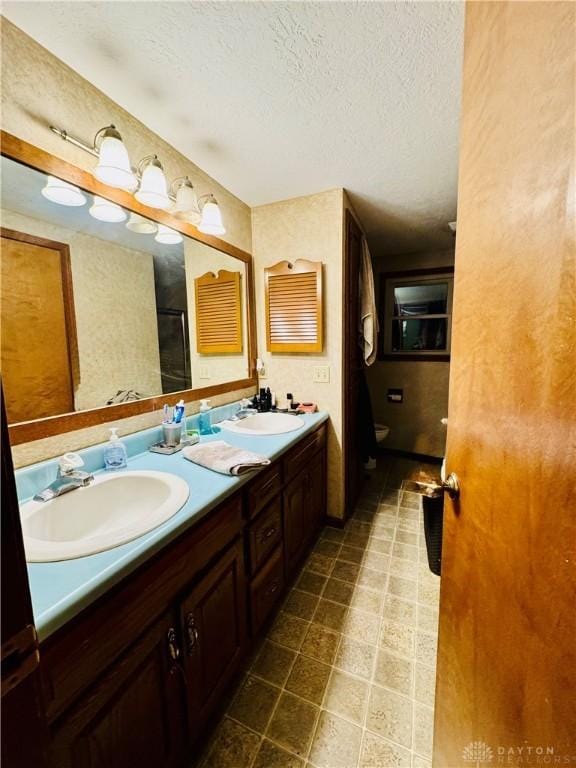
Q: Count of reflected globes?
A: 4